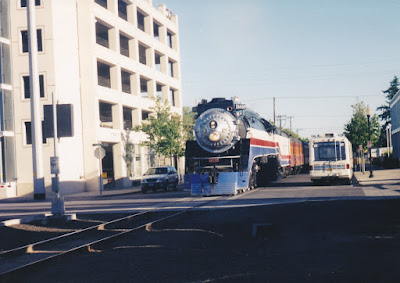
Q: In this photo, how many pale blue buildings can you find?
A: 1